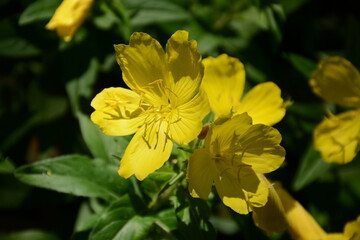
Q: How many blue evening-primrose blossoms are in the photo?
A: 0